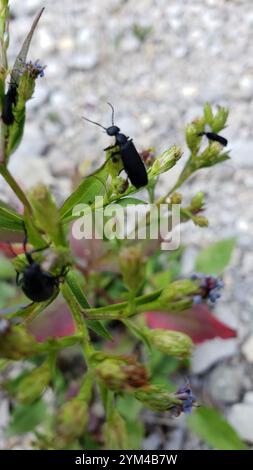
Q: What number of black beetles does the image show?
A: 4